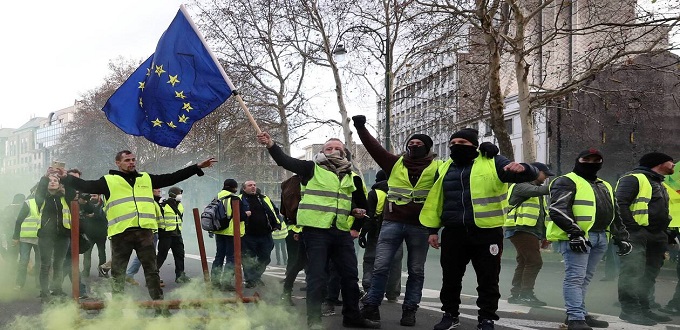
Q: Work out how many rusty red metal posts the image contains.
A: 3